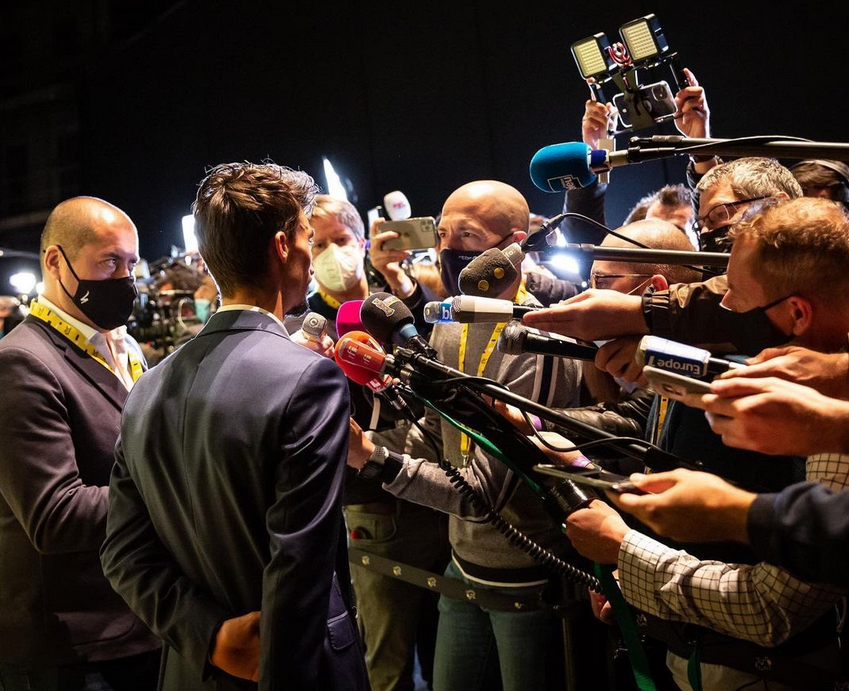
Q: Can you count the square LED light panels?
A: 2